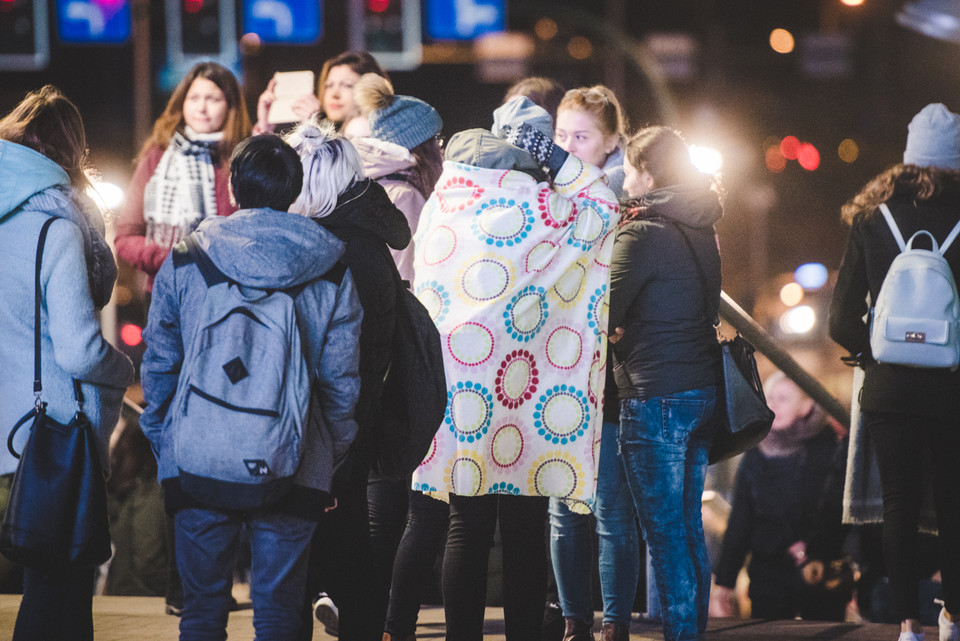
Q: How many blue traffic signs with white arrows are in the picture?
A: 3